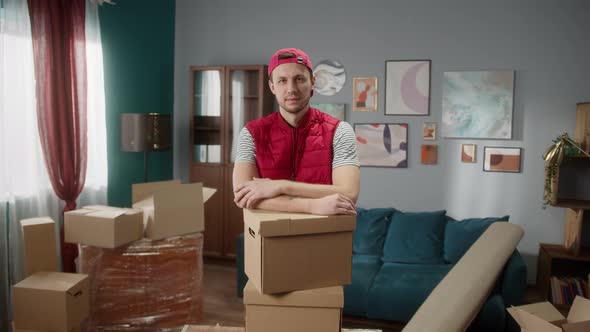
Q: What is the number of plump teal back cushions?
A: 3